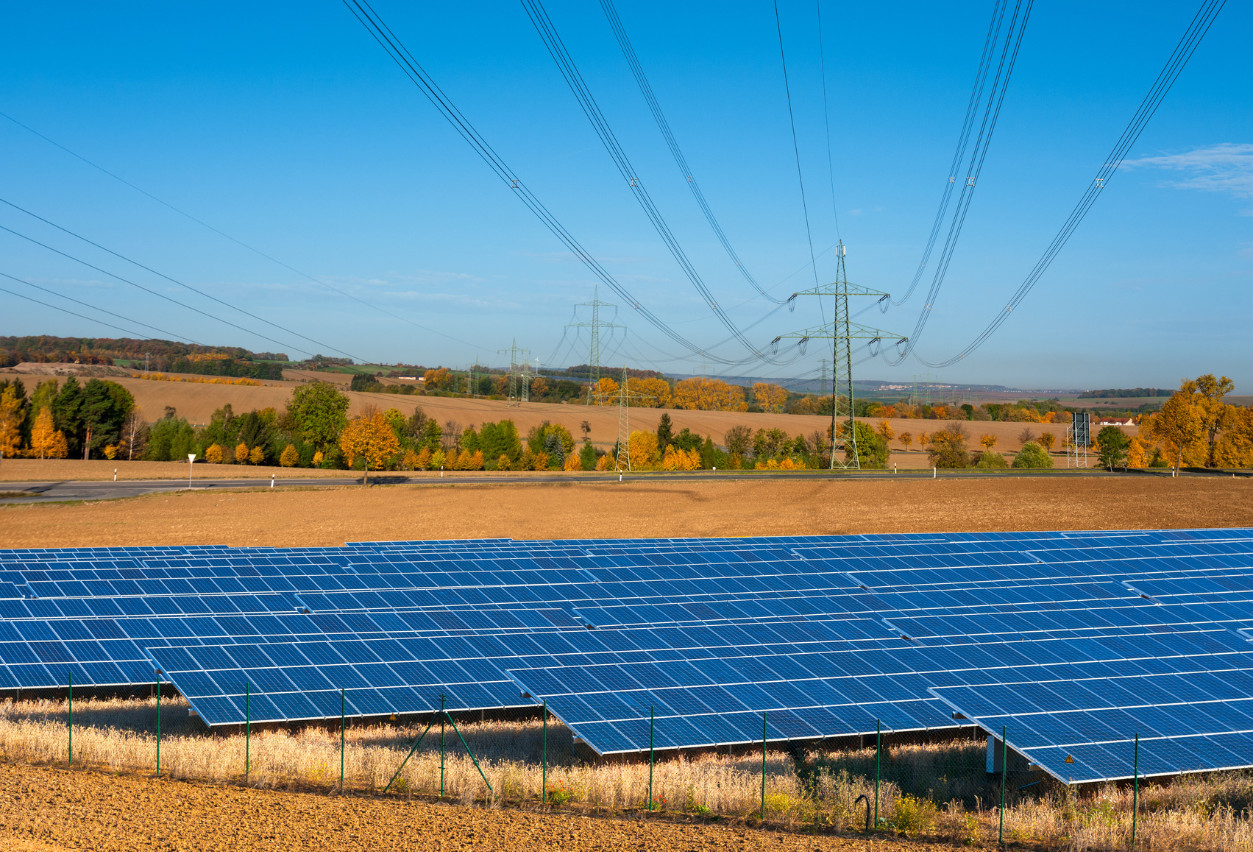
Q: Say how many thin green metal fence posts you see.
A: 11